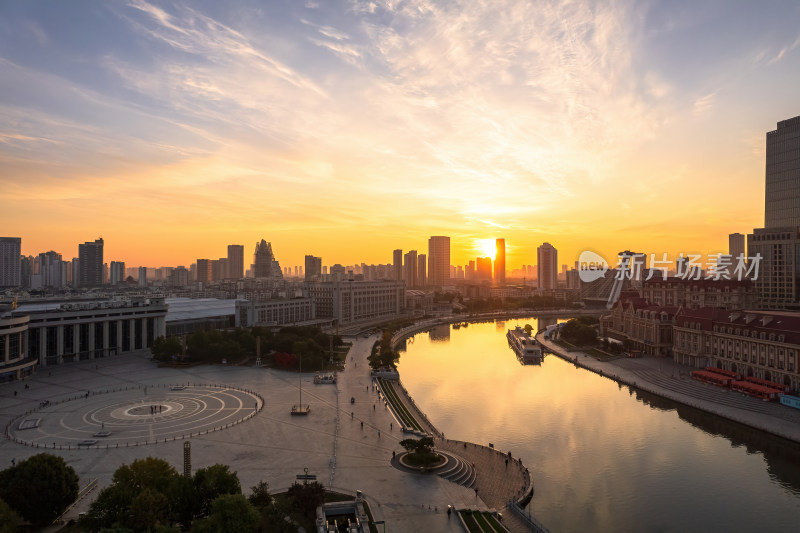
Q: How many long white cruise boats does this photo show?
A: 1